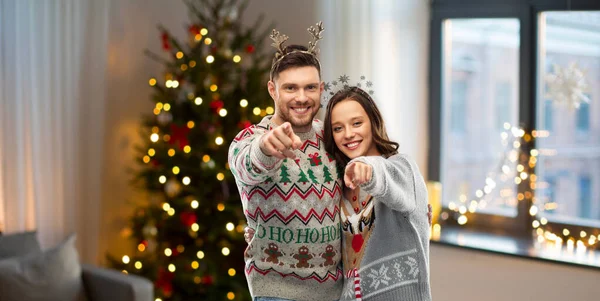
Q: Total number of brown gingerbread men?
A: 3